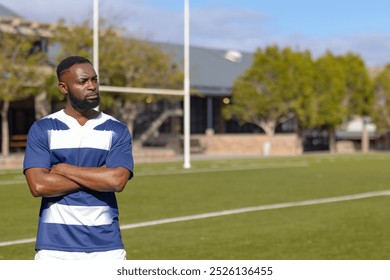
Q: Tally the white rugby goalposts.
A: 2